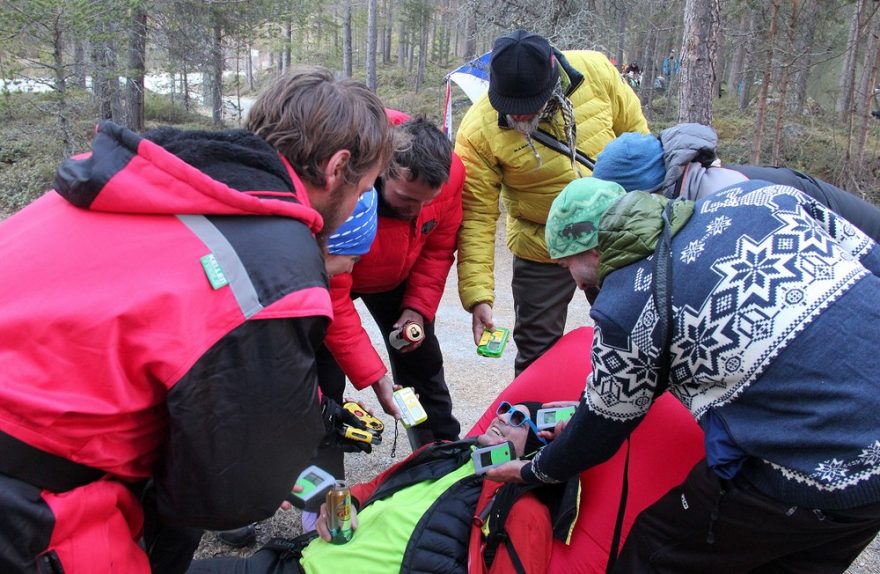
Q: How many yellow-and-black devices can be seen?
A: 2